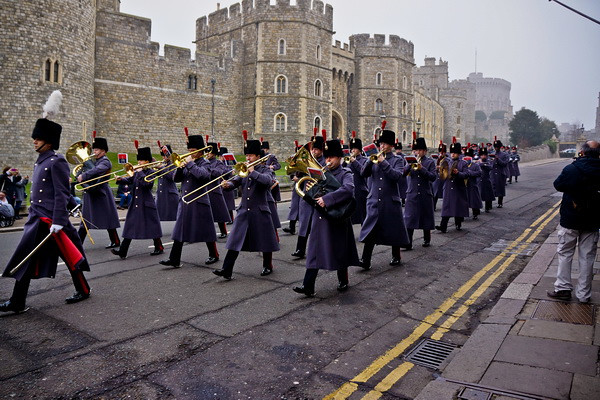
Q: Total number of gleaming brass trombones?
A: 3